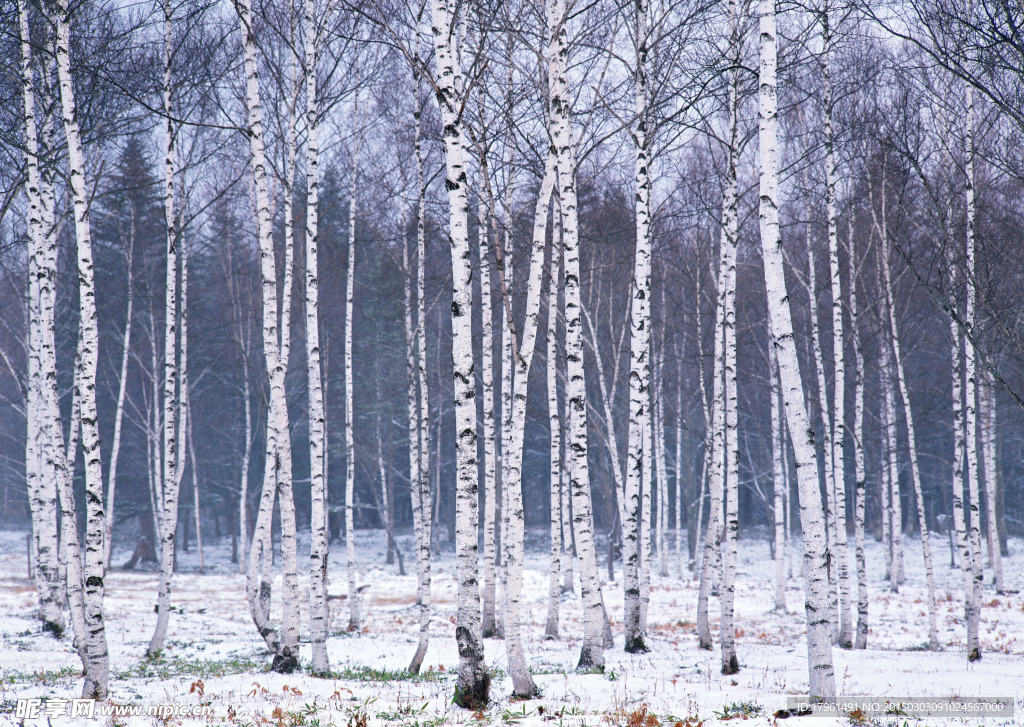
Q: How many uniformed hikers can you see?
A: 0